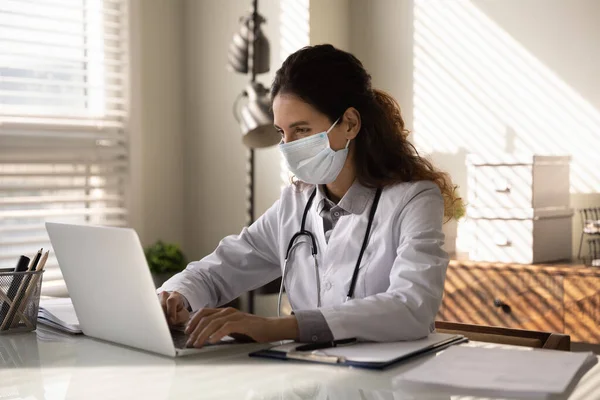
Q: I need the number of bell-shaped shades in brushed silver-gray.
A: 2